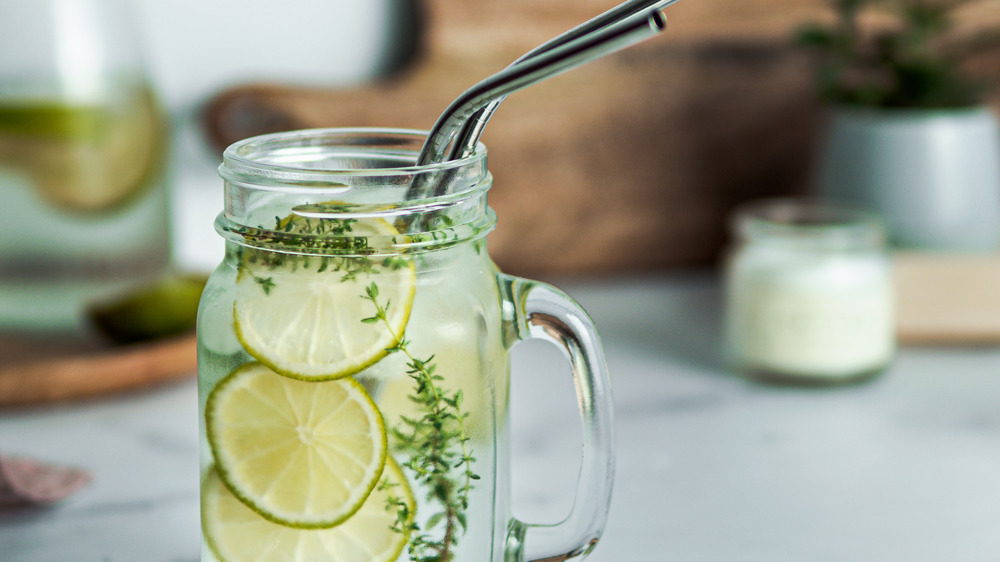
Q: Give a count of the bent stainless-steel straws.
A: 2